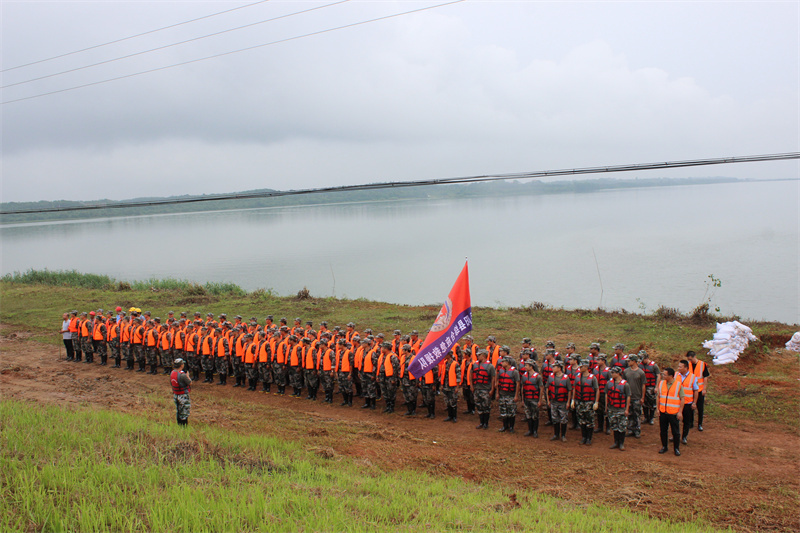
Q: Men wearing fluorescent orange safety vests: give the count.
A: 3